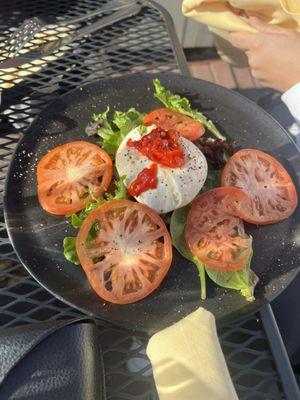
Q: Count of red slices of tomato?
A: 5